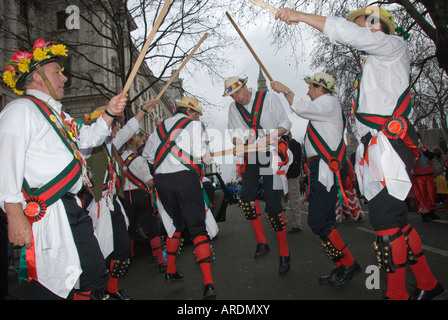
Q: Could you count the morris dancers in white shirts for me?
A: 7